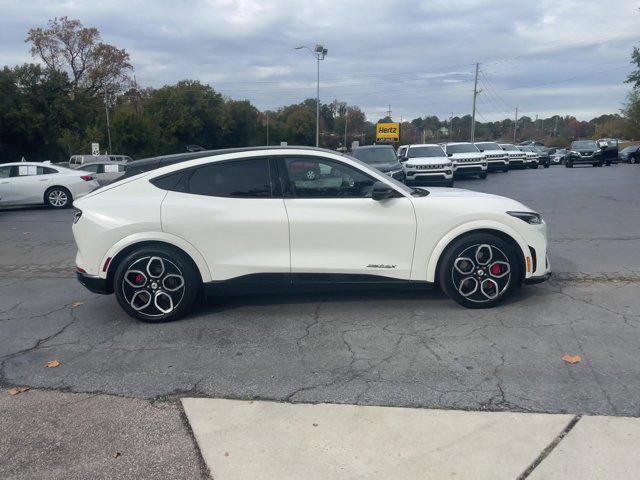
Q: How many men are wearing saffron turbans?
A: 0